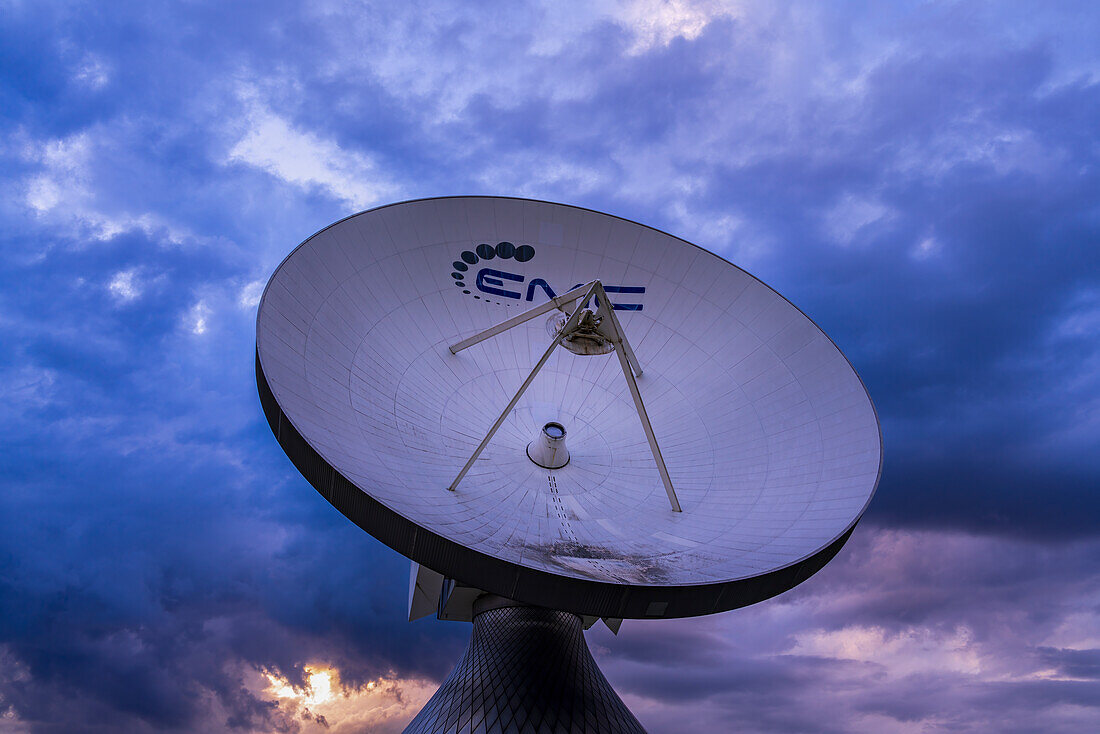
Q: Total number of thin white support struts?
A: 4